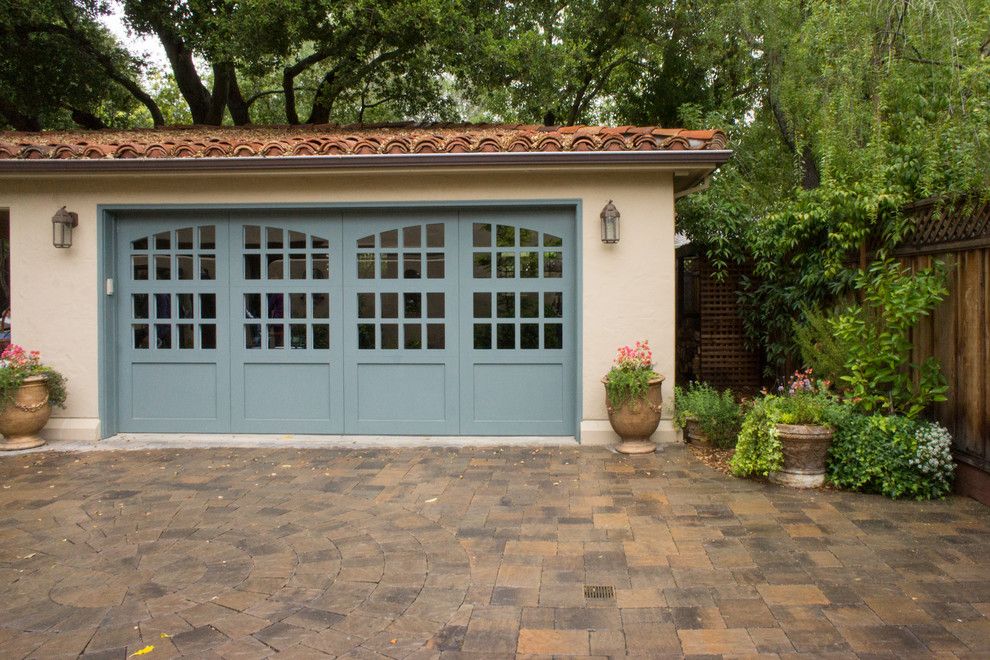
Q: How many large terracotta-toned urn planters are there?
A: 2